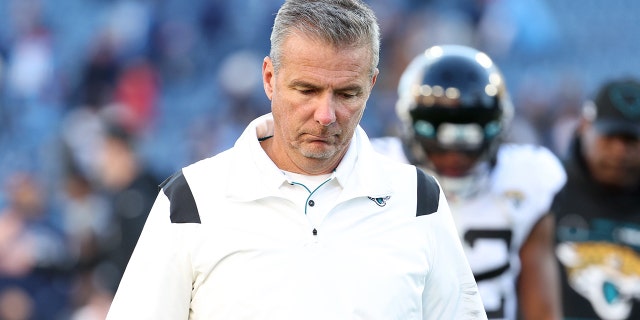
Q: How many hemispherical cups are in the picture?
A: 0